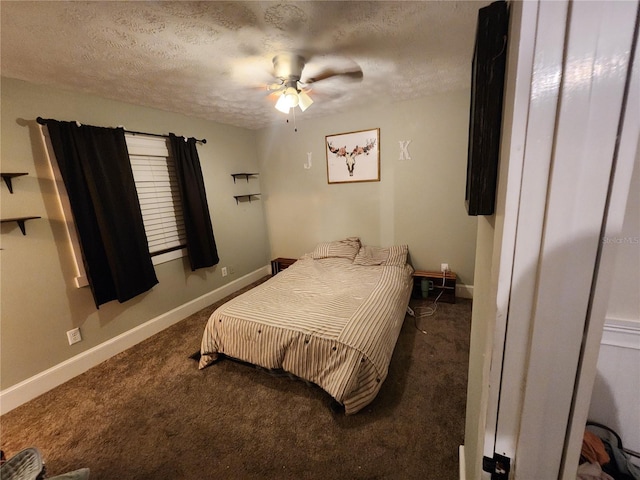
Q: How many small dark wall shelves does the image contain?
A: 4